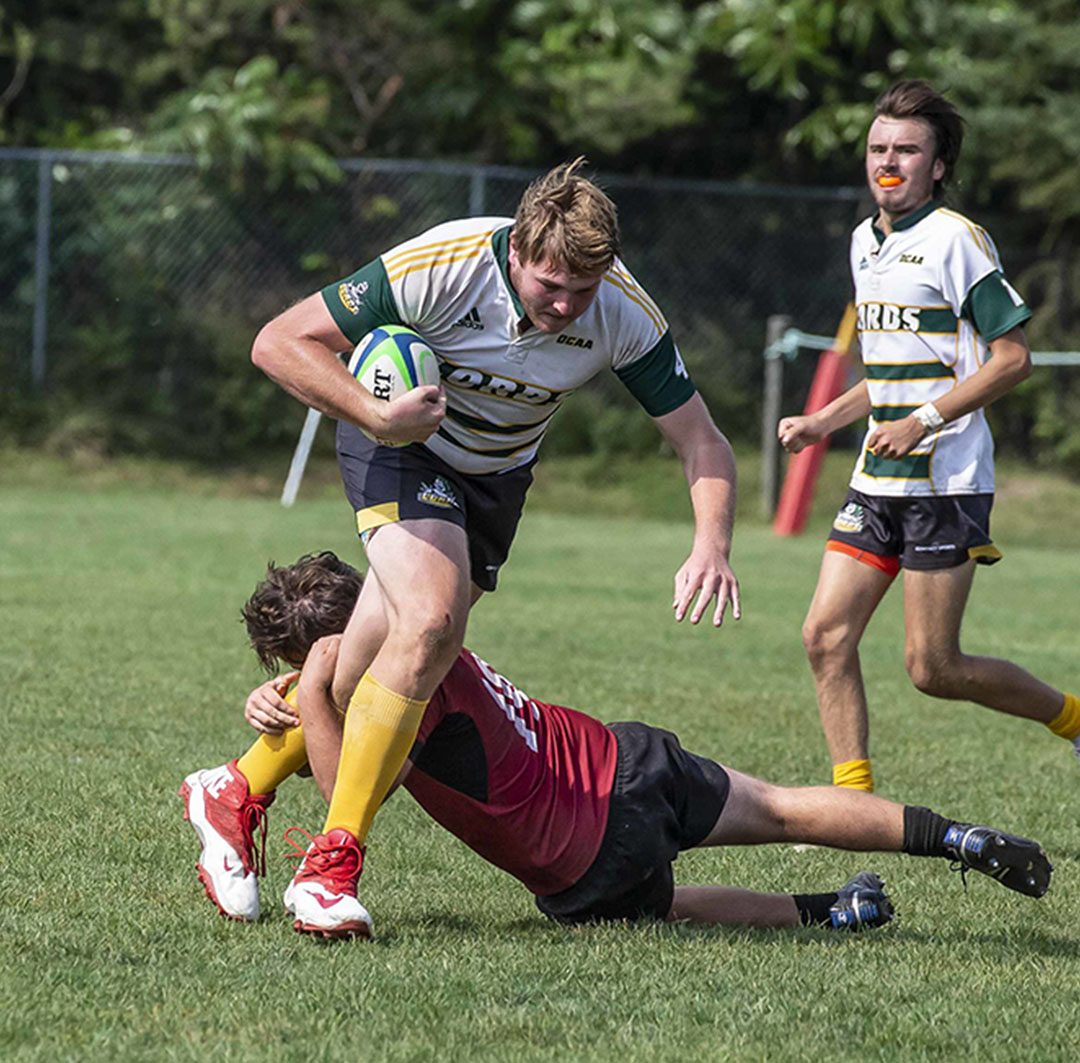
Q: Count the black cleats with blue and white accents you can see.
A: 2